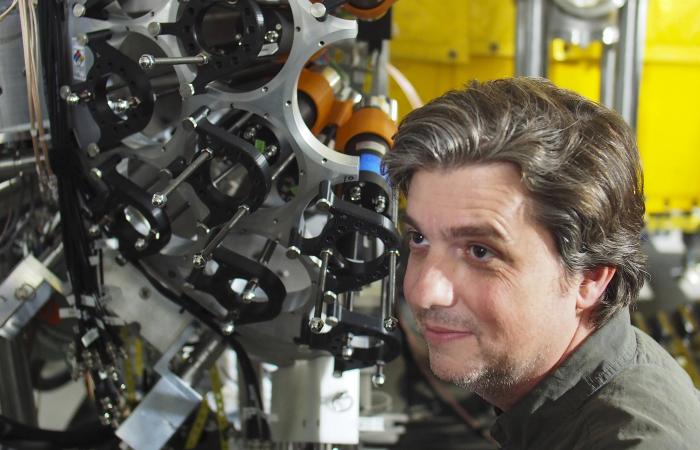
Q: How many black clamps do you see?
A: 7